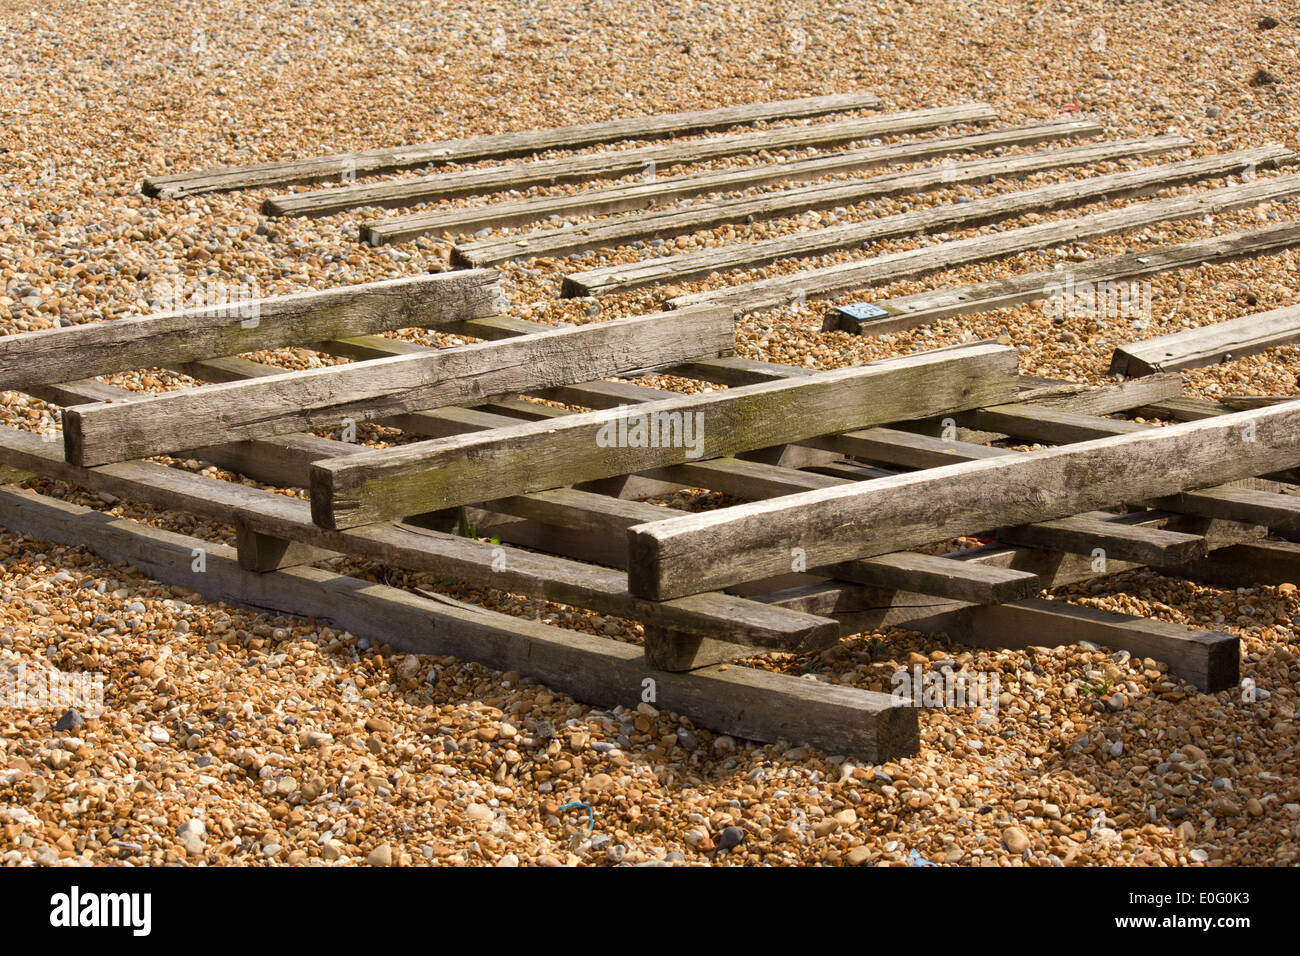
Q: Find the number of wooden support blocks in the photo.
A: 2